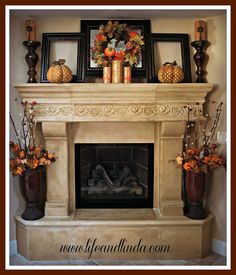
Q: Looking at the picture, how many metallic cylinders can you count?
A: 3